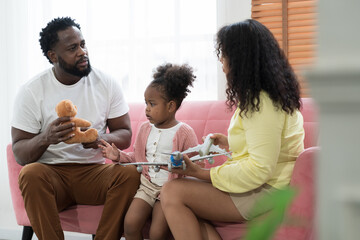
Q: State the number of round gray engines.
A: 3